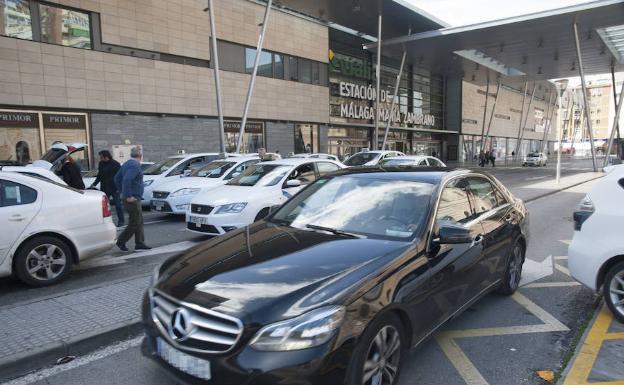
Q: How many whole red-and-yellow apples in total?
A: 0